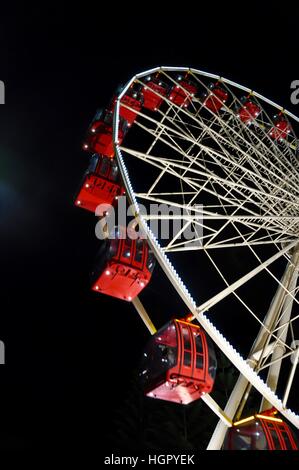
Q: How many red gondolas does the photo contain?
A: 11